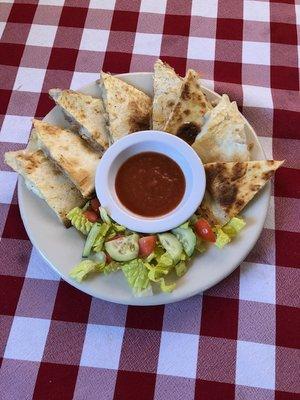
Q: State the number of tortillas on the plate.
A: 8